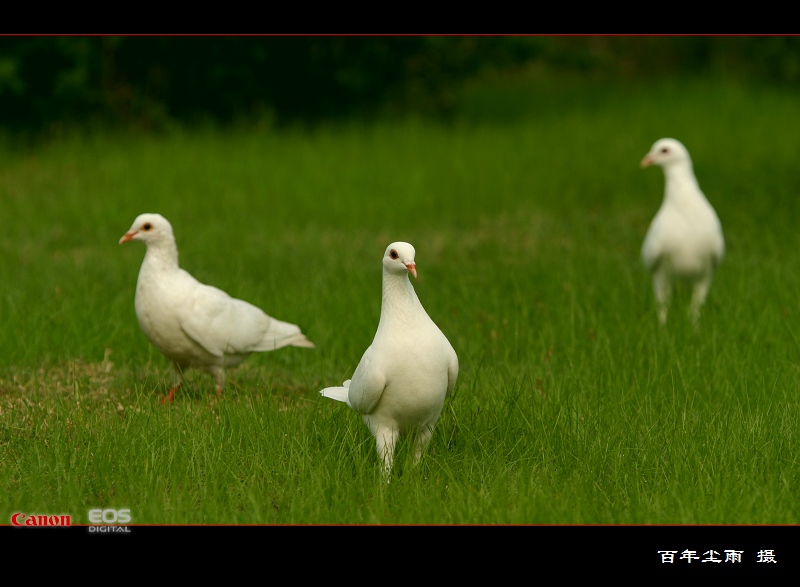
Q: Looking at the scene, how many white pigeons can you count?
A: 3